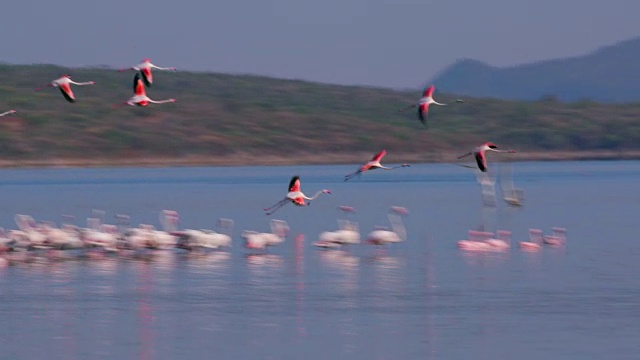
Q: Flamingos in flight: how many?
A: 8